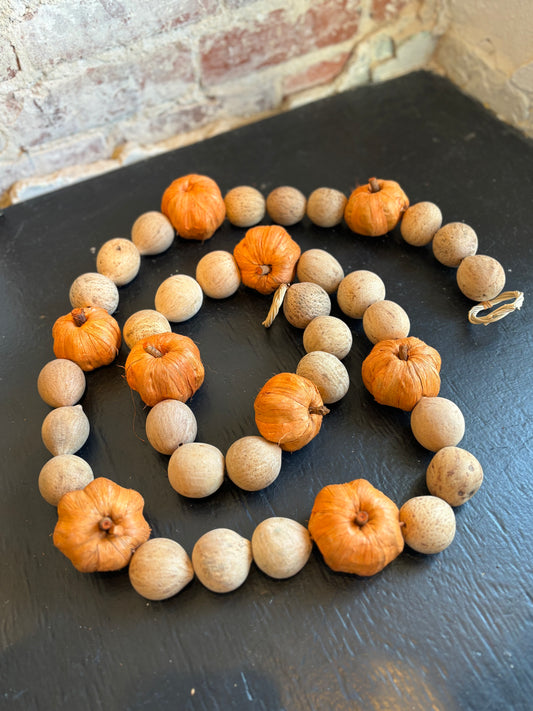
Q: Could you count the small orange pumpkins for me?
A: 9